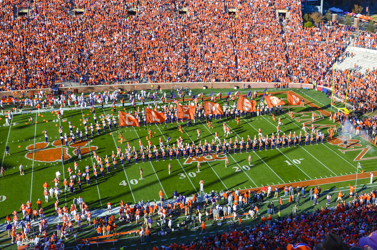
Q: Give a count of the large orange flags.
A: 7